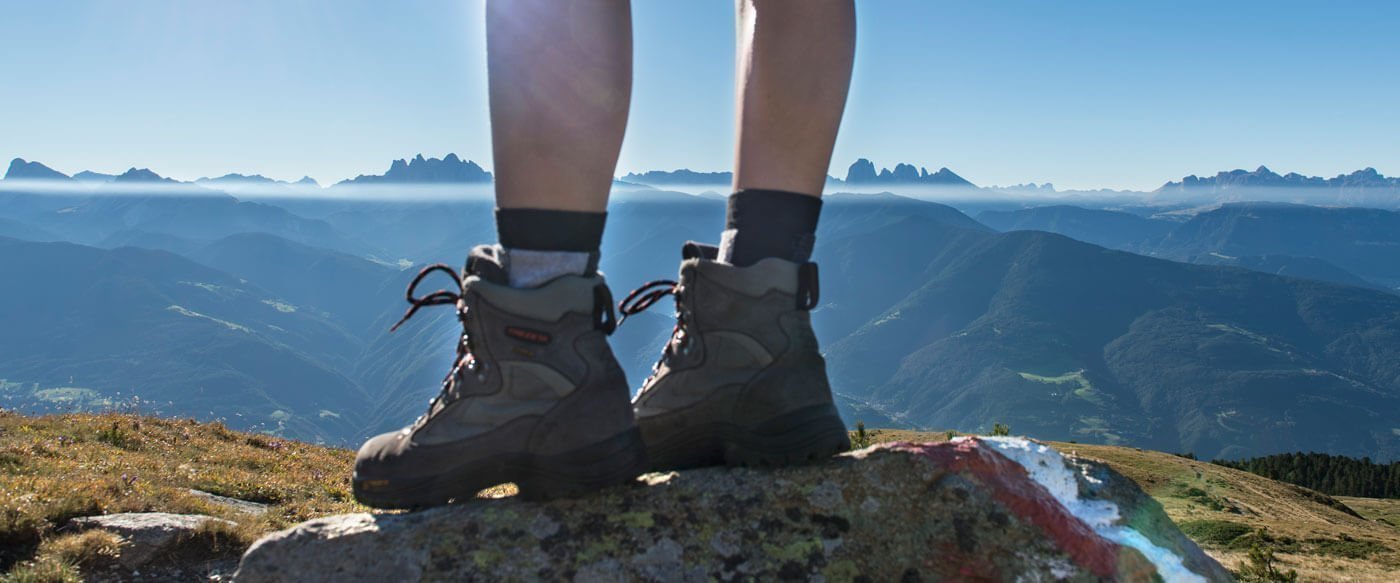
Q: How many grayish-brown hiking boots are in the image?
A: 2